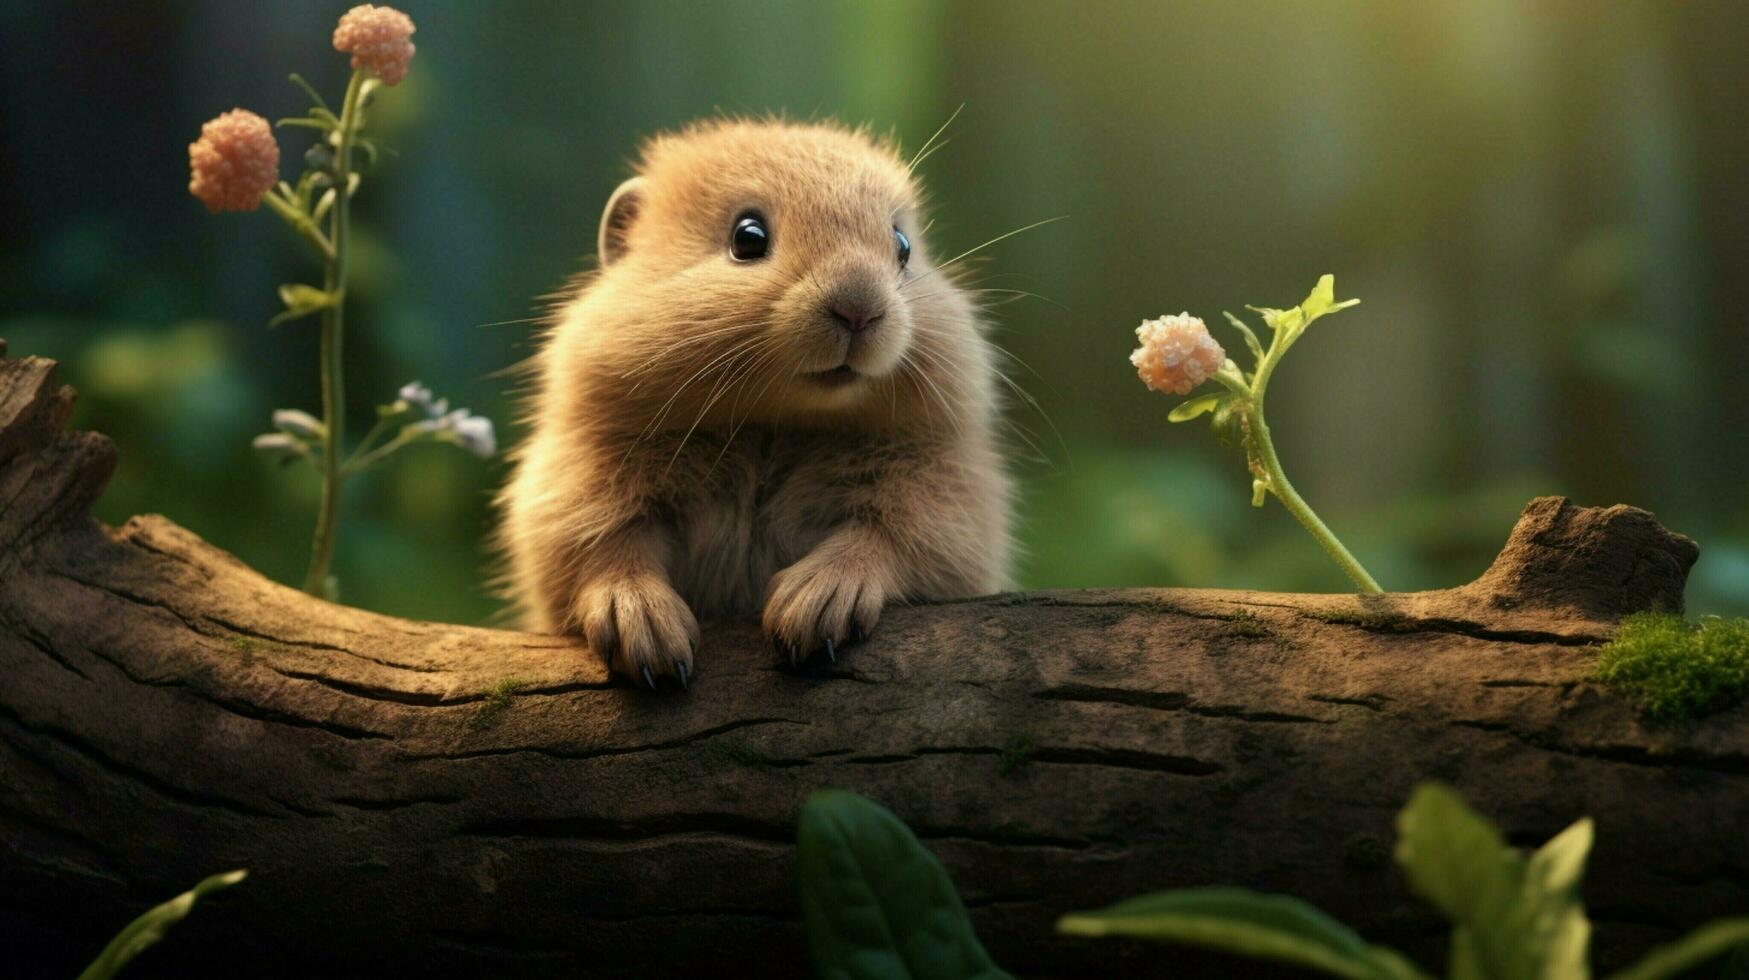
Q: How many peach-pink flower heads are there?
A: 3